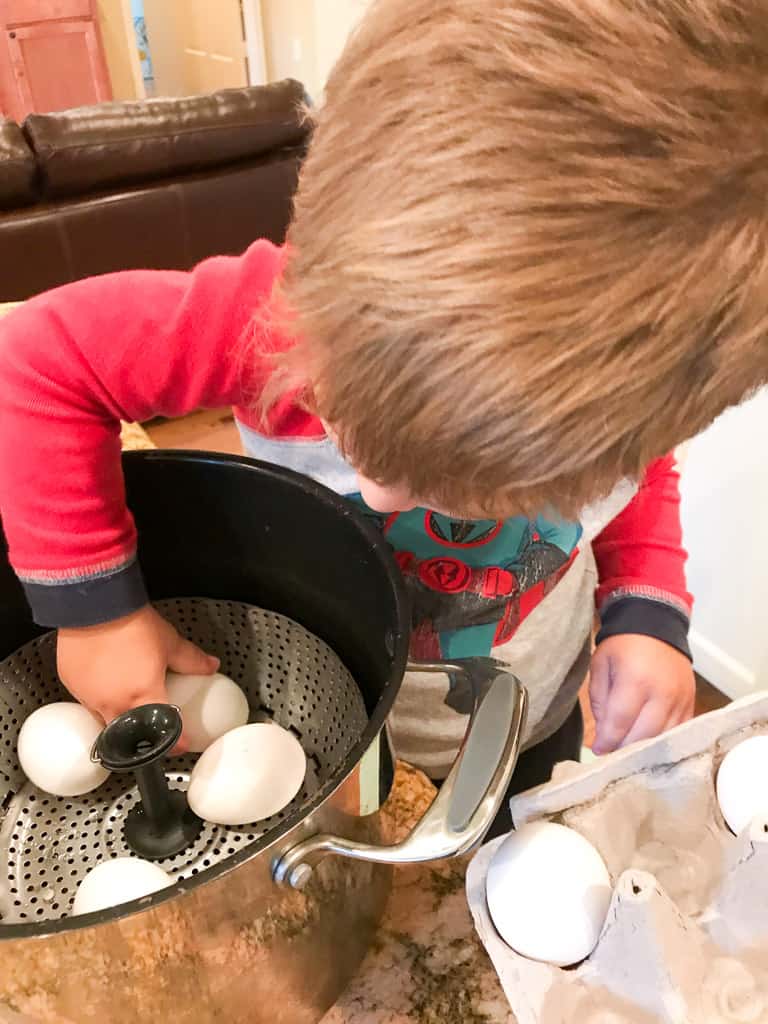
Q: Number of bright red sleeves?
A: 2